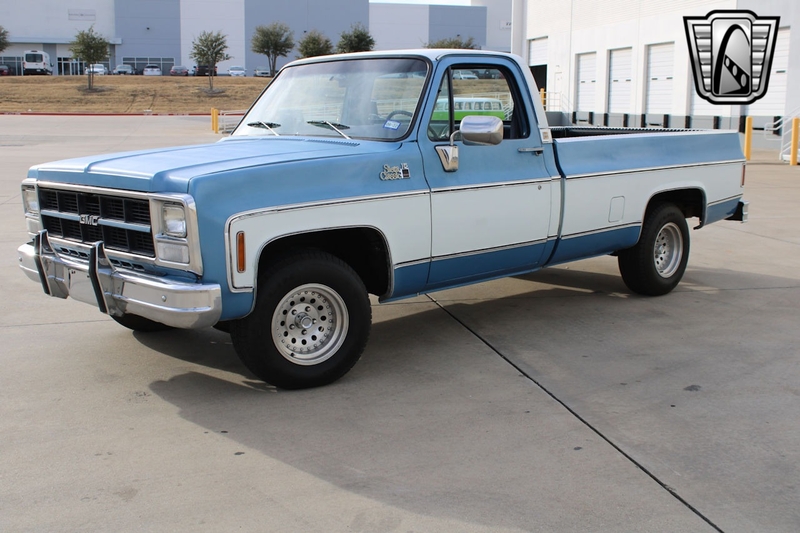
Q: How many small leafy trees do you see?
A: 7